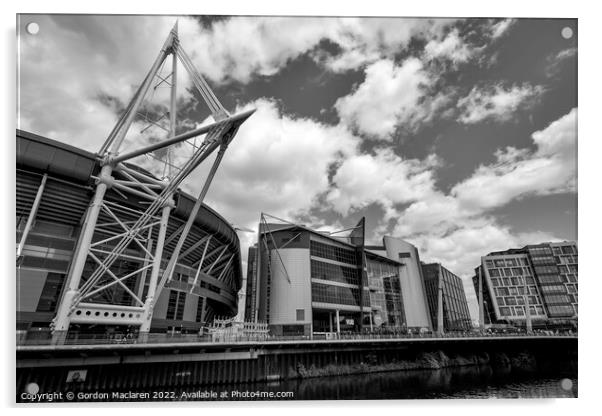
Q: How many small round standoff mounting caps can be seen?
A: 4